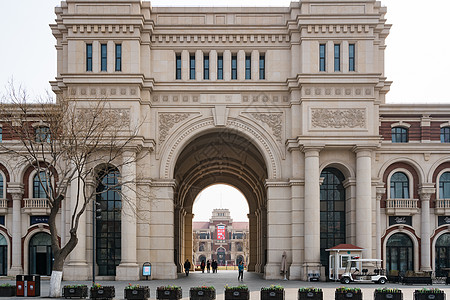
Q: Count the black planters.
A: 12